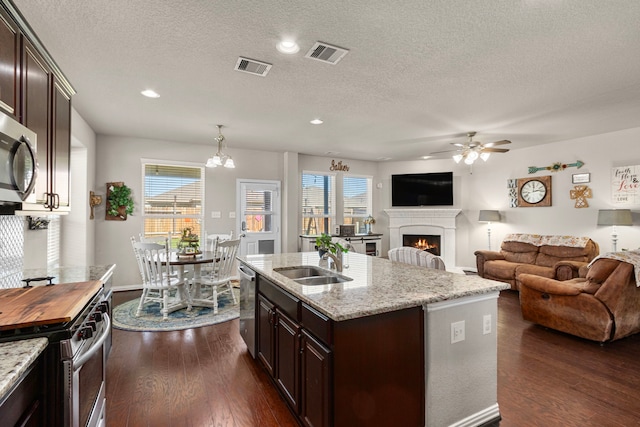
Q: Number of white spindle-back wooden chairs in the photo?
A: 4